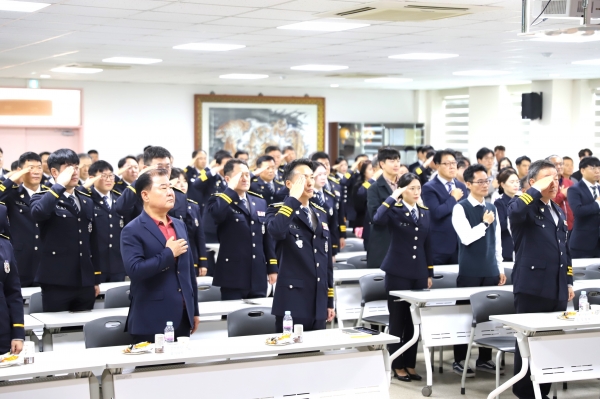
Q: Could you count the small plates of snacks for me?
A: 4